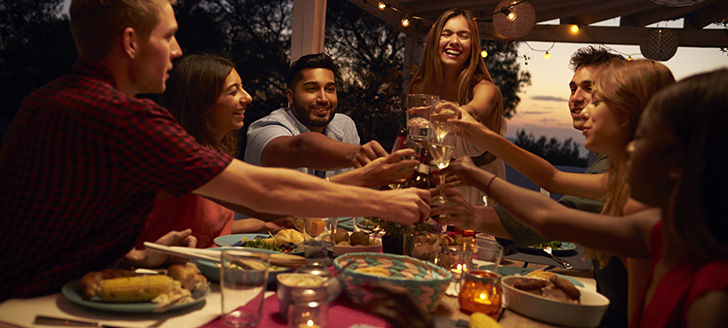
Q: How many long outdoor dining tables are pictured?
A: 1